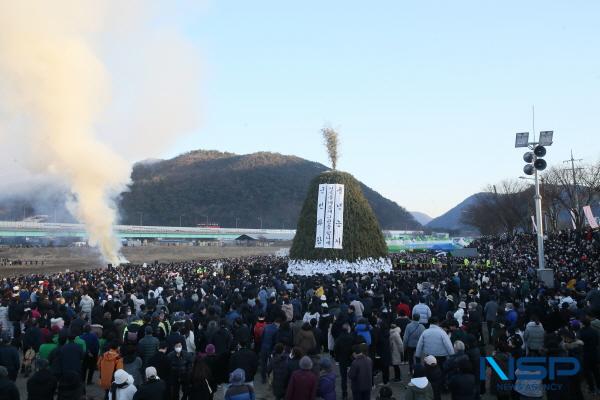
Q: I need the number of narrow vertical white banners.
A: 3